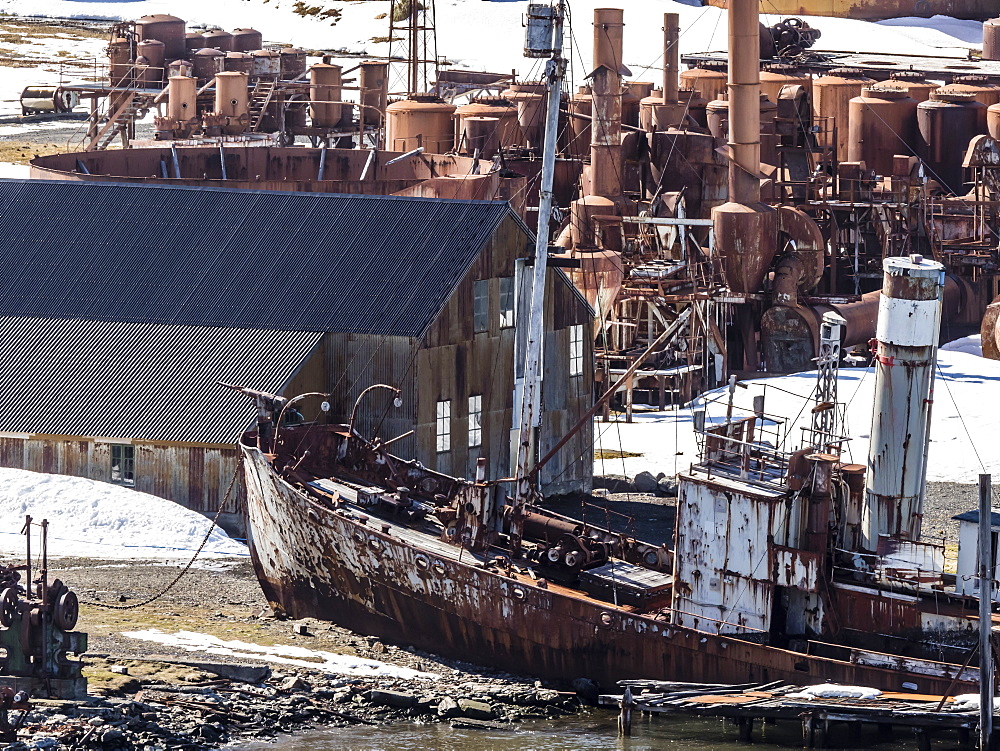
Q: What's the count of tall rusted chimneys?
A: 3